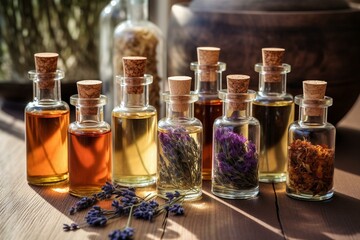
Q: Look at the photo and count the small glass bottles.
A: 8